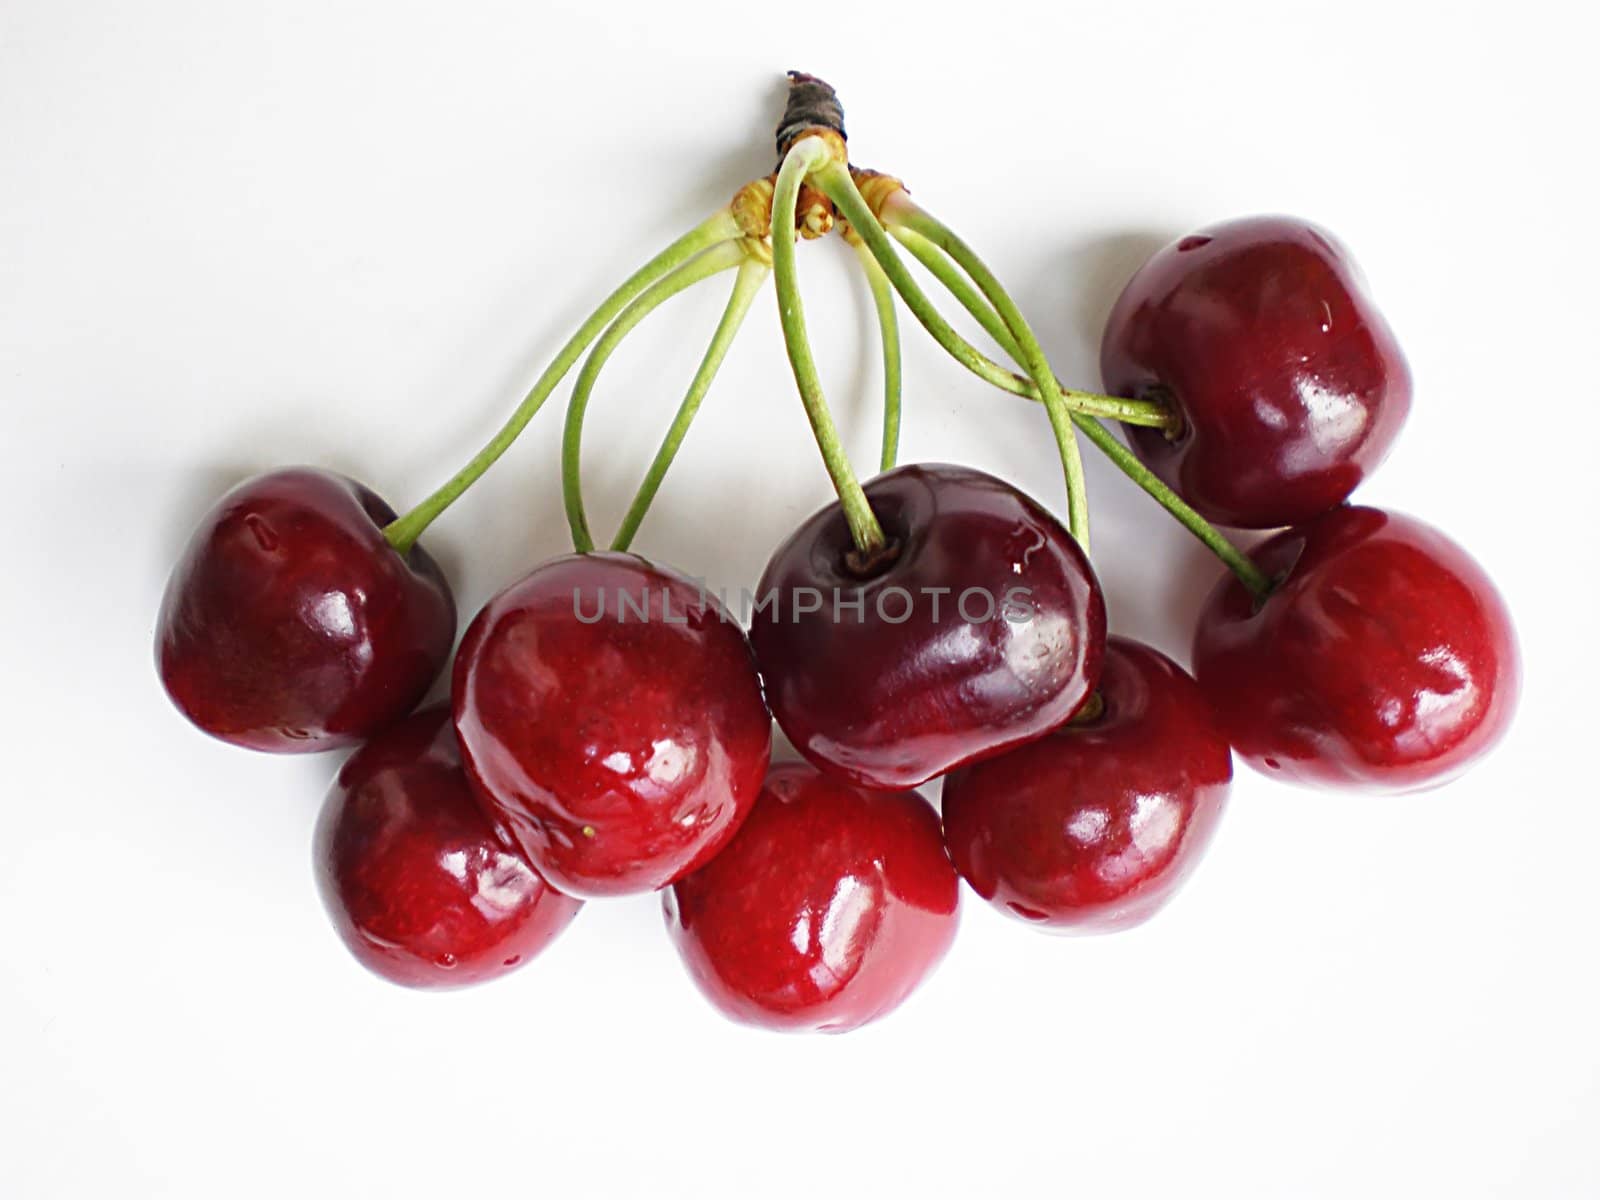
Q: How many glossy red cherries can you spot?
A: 8